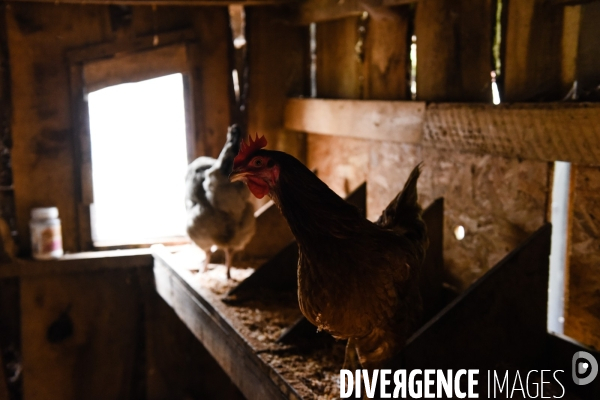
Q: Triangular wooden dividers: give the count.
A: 4